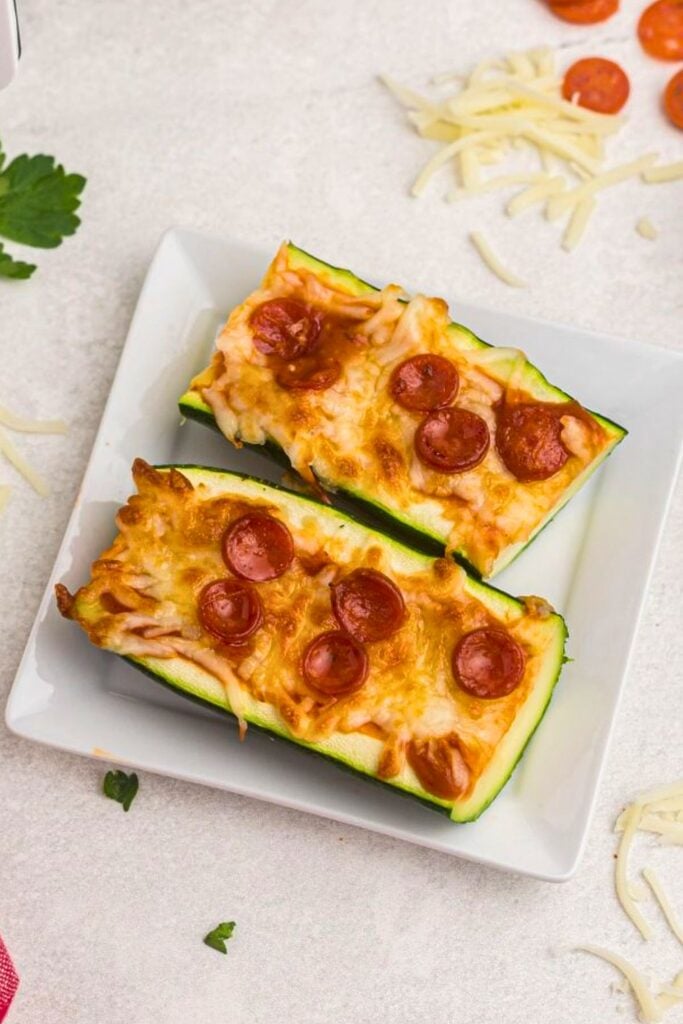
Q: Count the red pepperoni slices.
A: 14